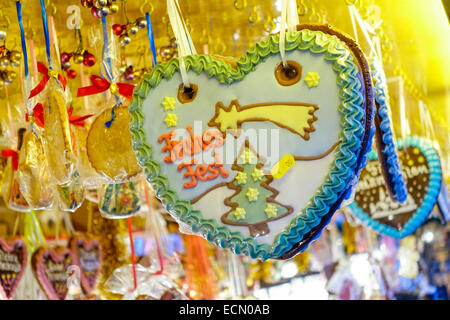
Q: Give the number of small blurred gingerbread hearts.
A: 3